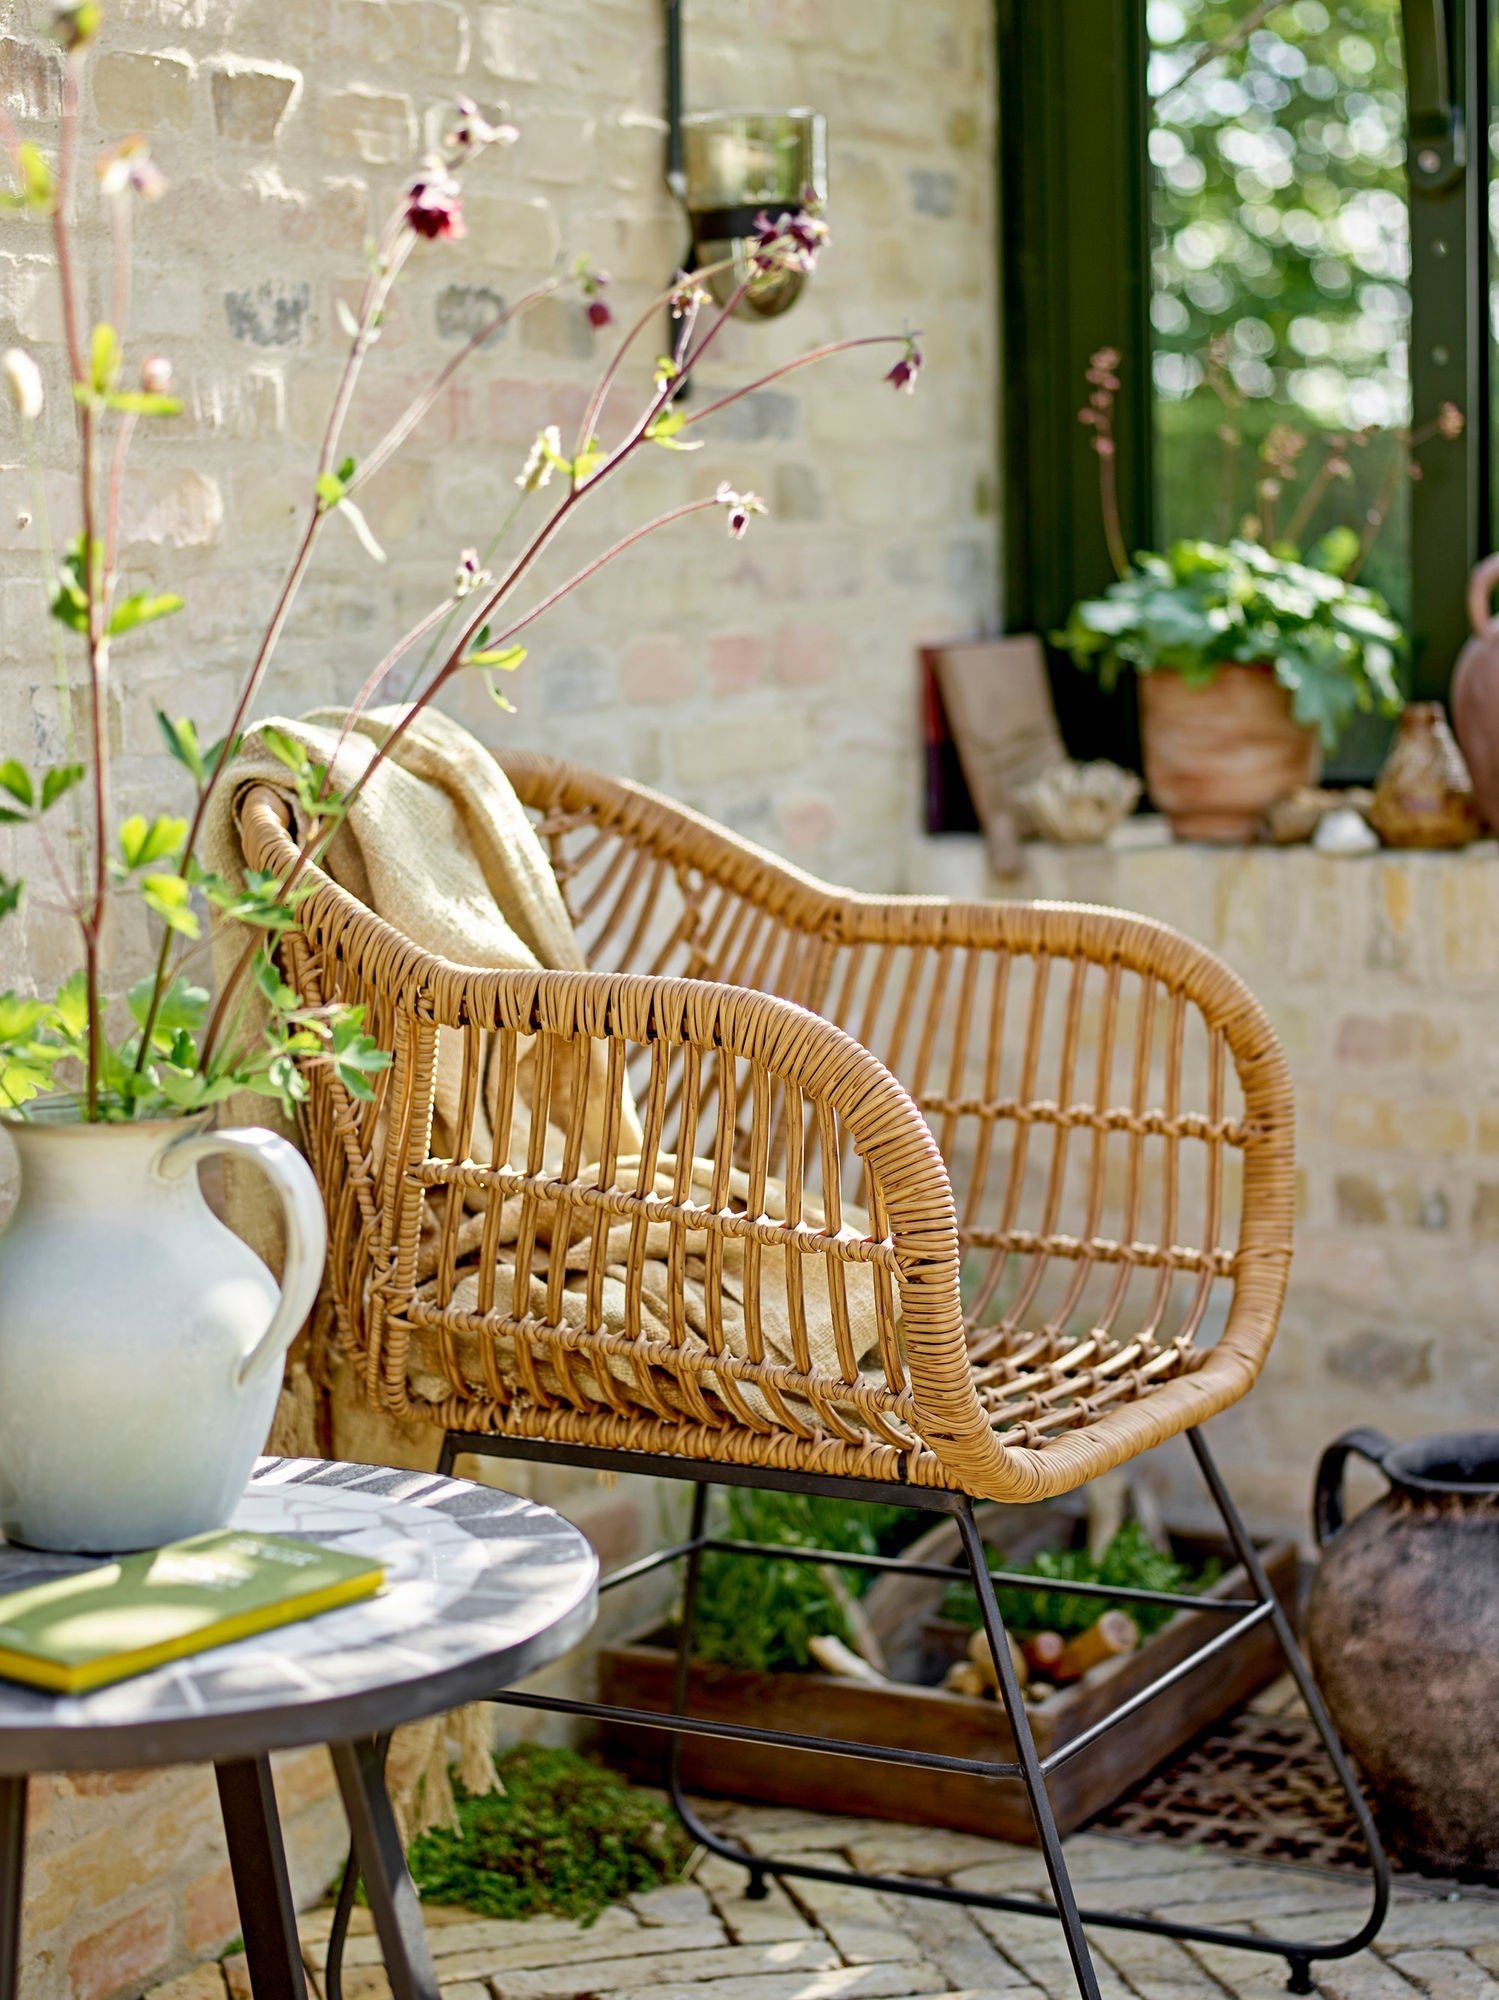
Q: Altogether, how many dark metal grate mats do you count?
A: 1